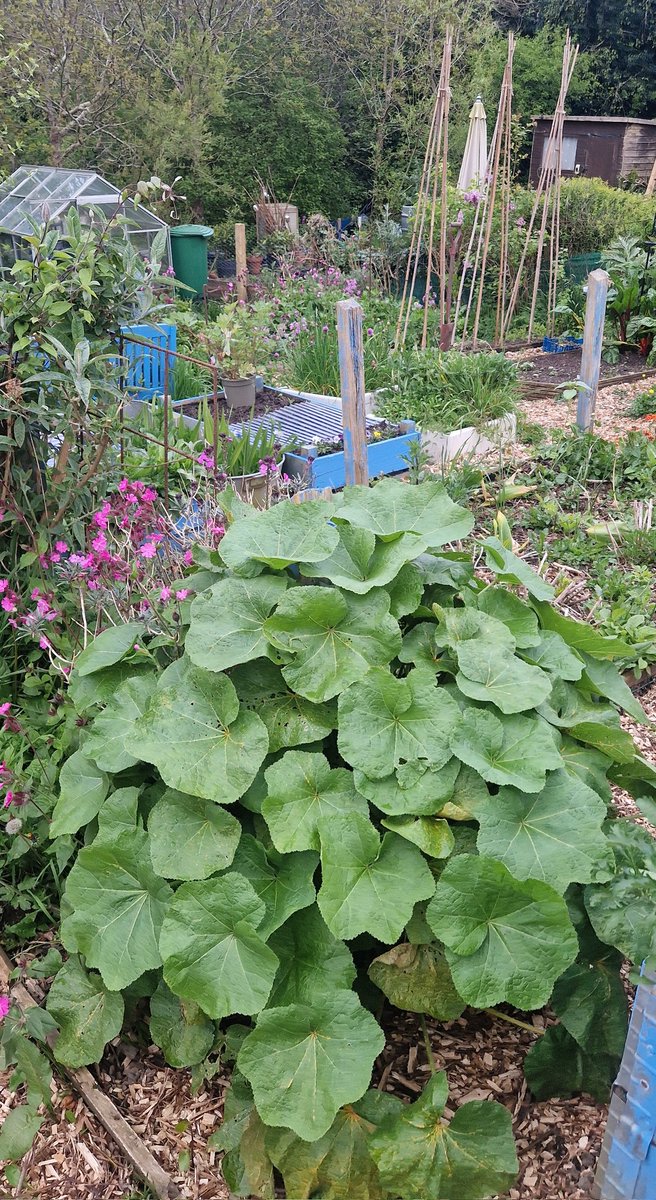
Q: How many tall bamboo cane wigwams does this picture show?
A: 3